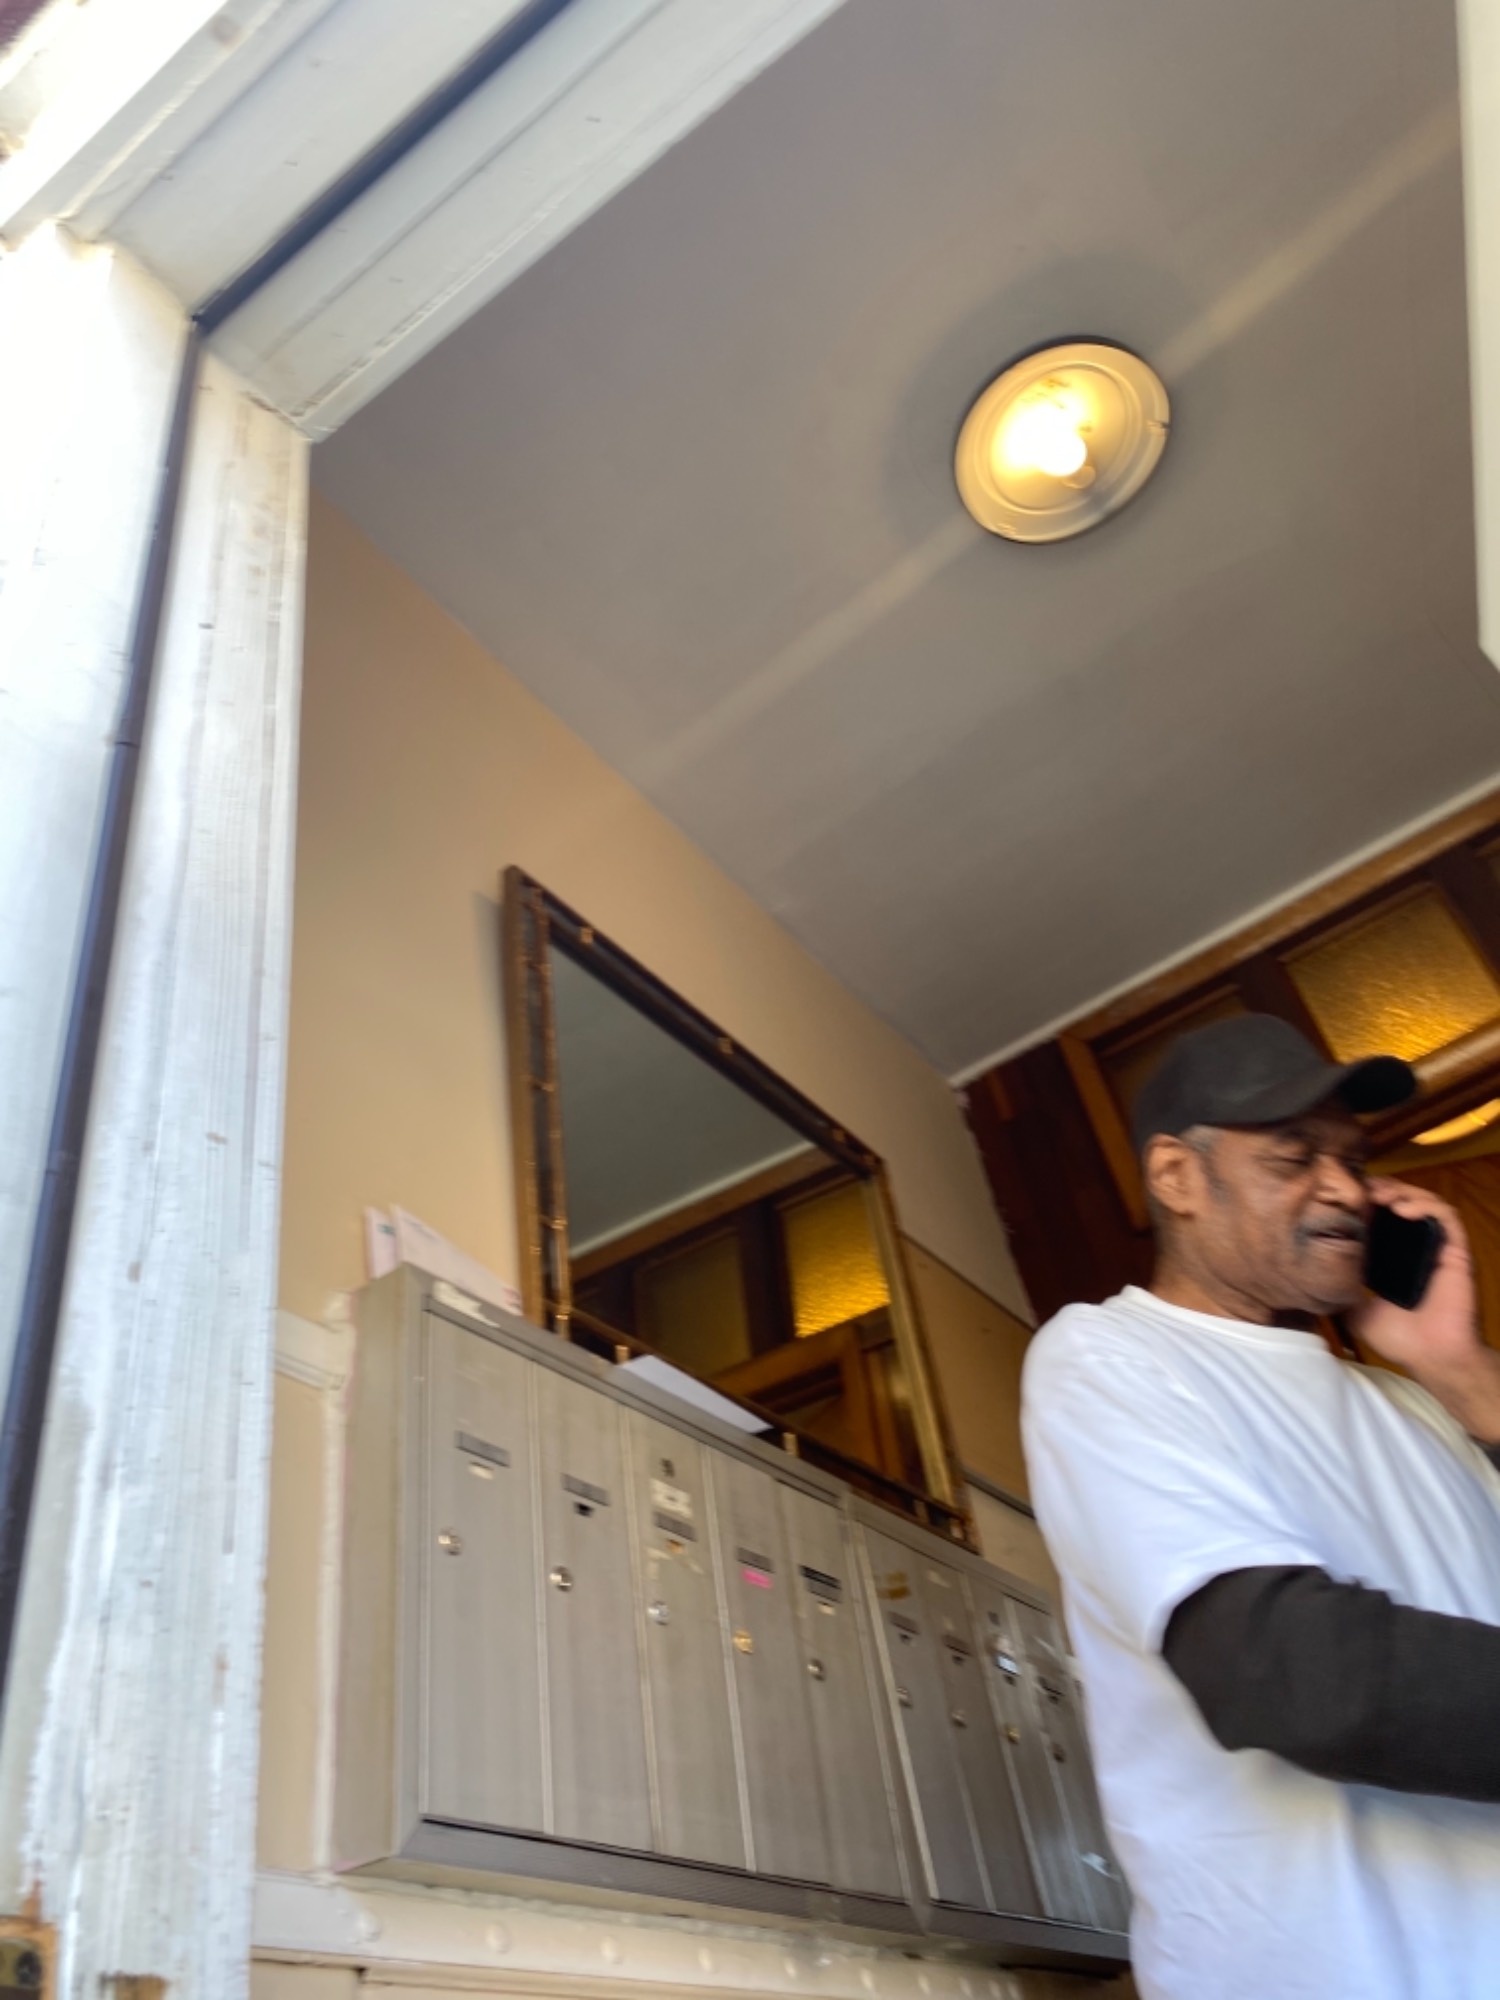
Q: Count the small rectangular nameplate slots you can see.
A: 9